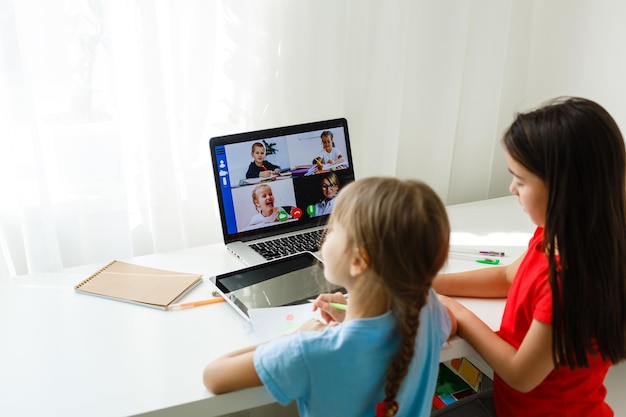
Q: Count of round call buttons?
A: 3